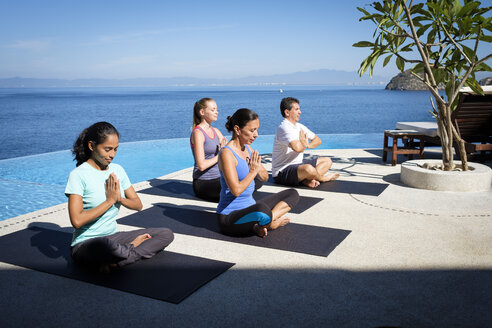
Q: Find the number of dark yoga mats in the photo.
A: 4